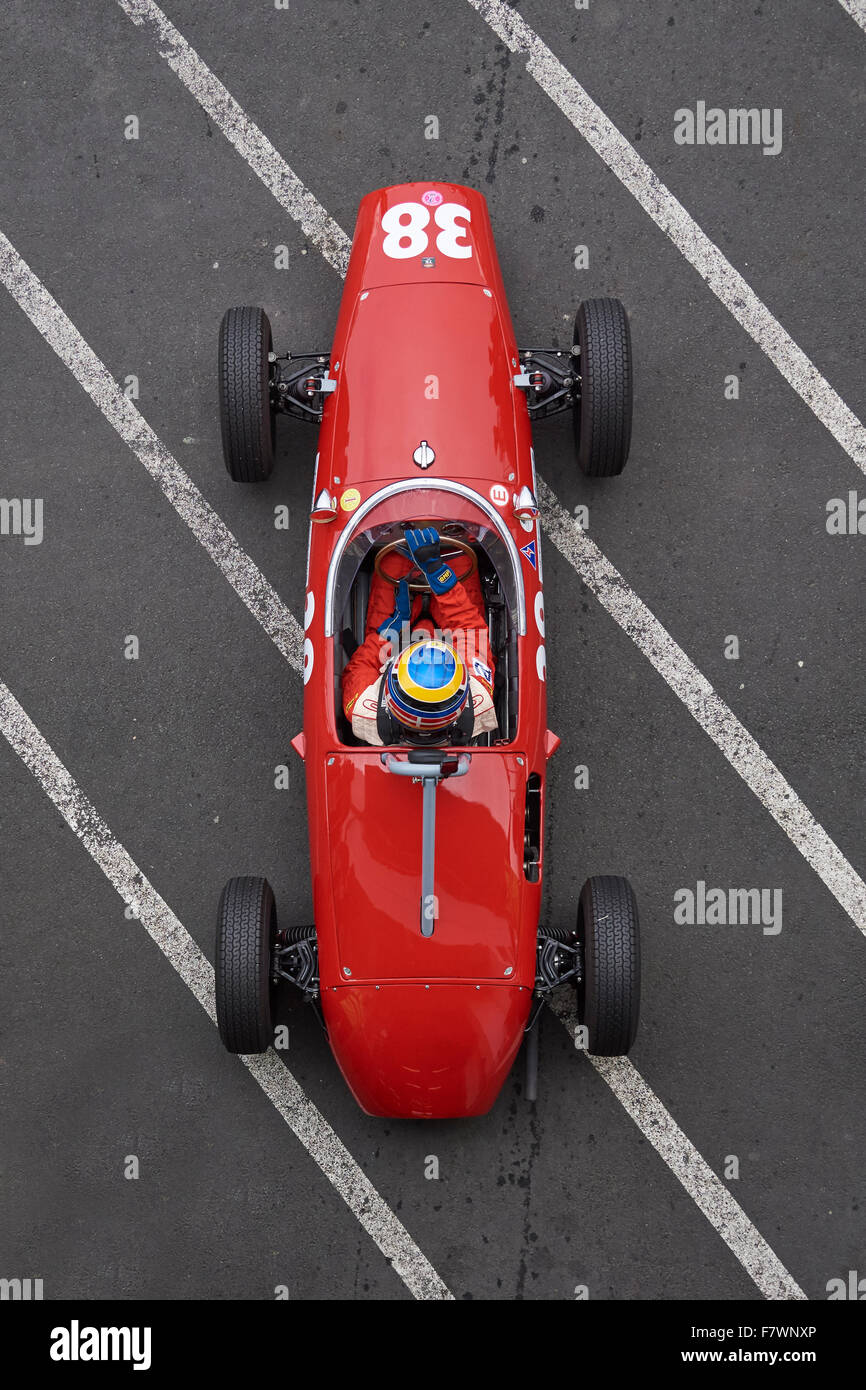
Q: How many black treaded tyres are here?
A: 4